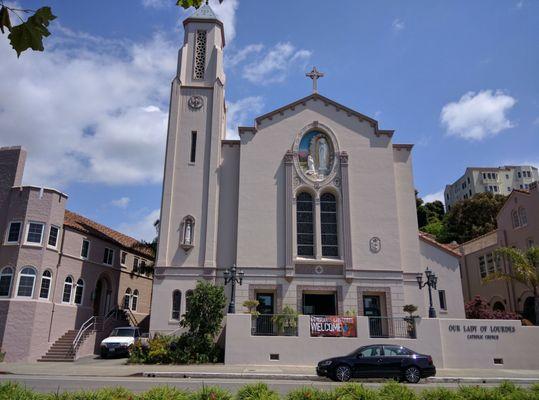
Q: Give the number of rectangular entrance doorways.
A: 3